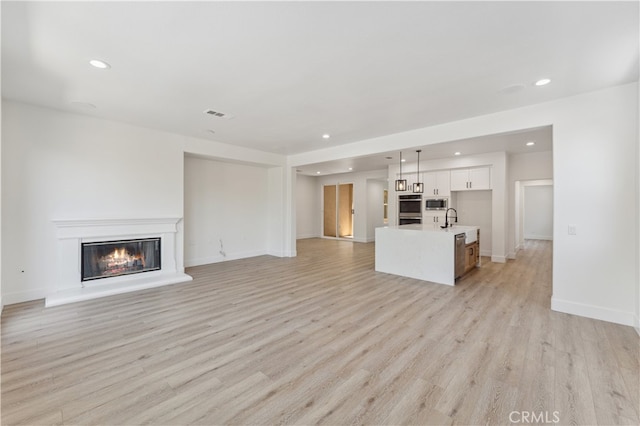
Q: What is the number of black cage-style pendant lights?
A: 2